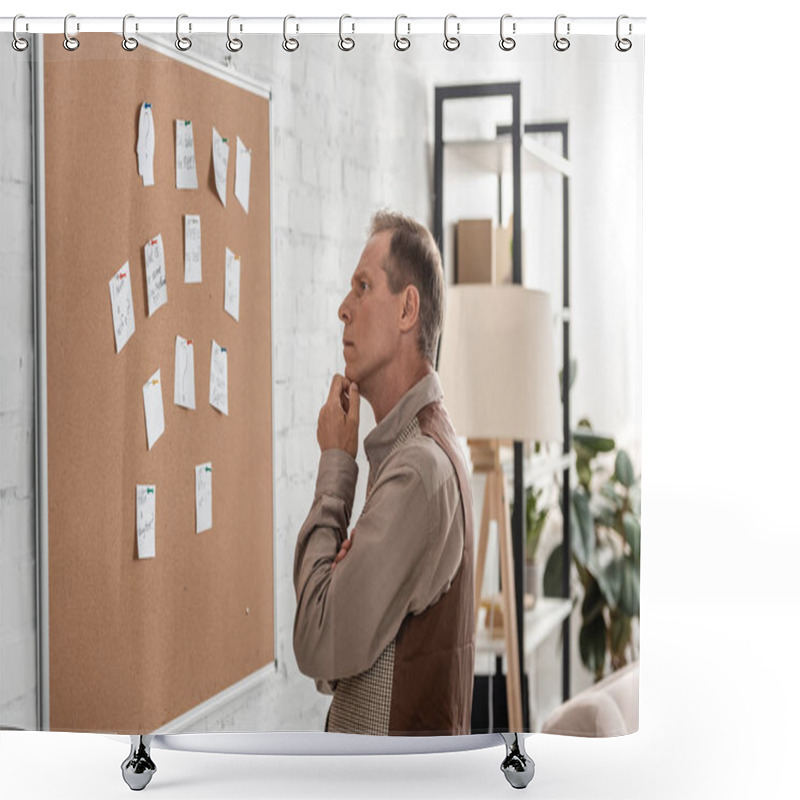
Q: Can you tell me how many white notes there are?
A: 13